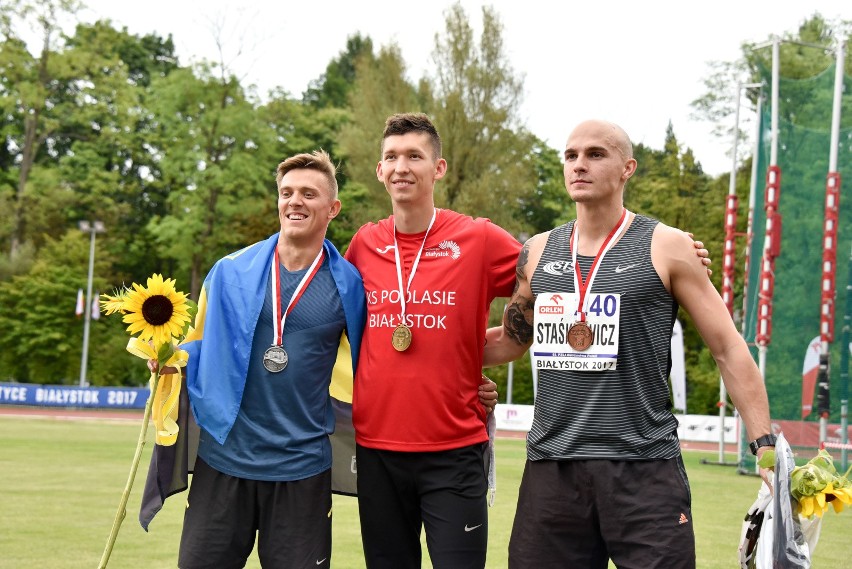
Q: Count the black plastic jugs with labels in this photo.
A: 0